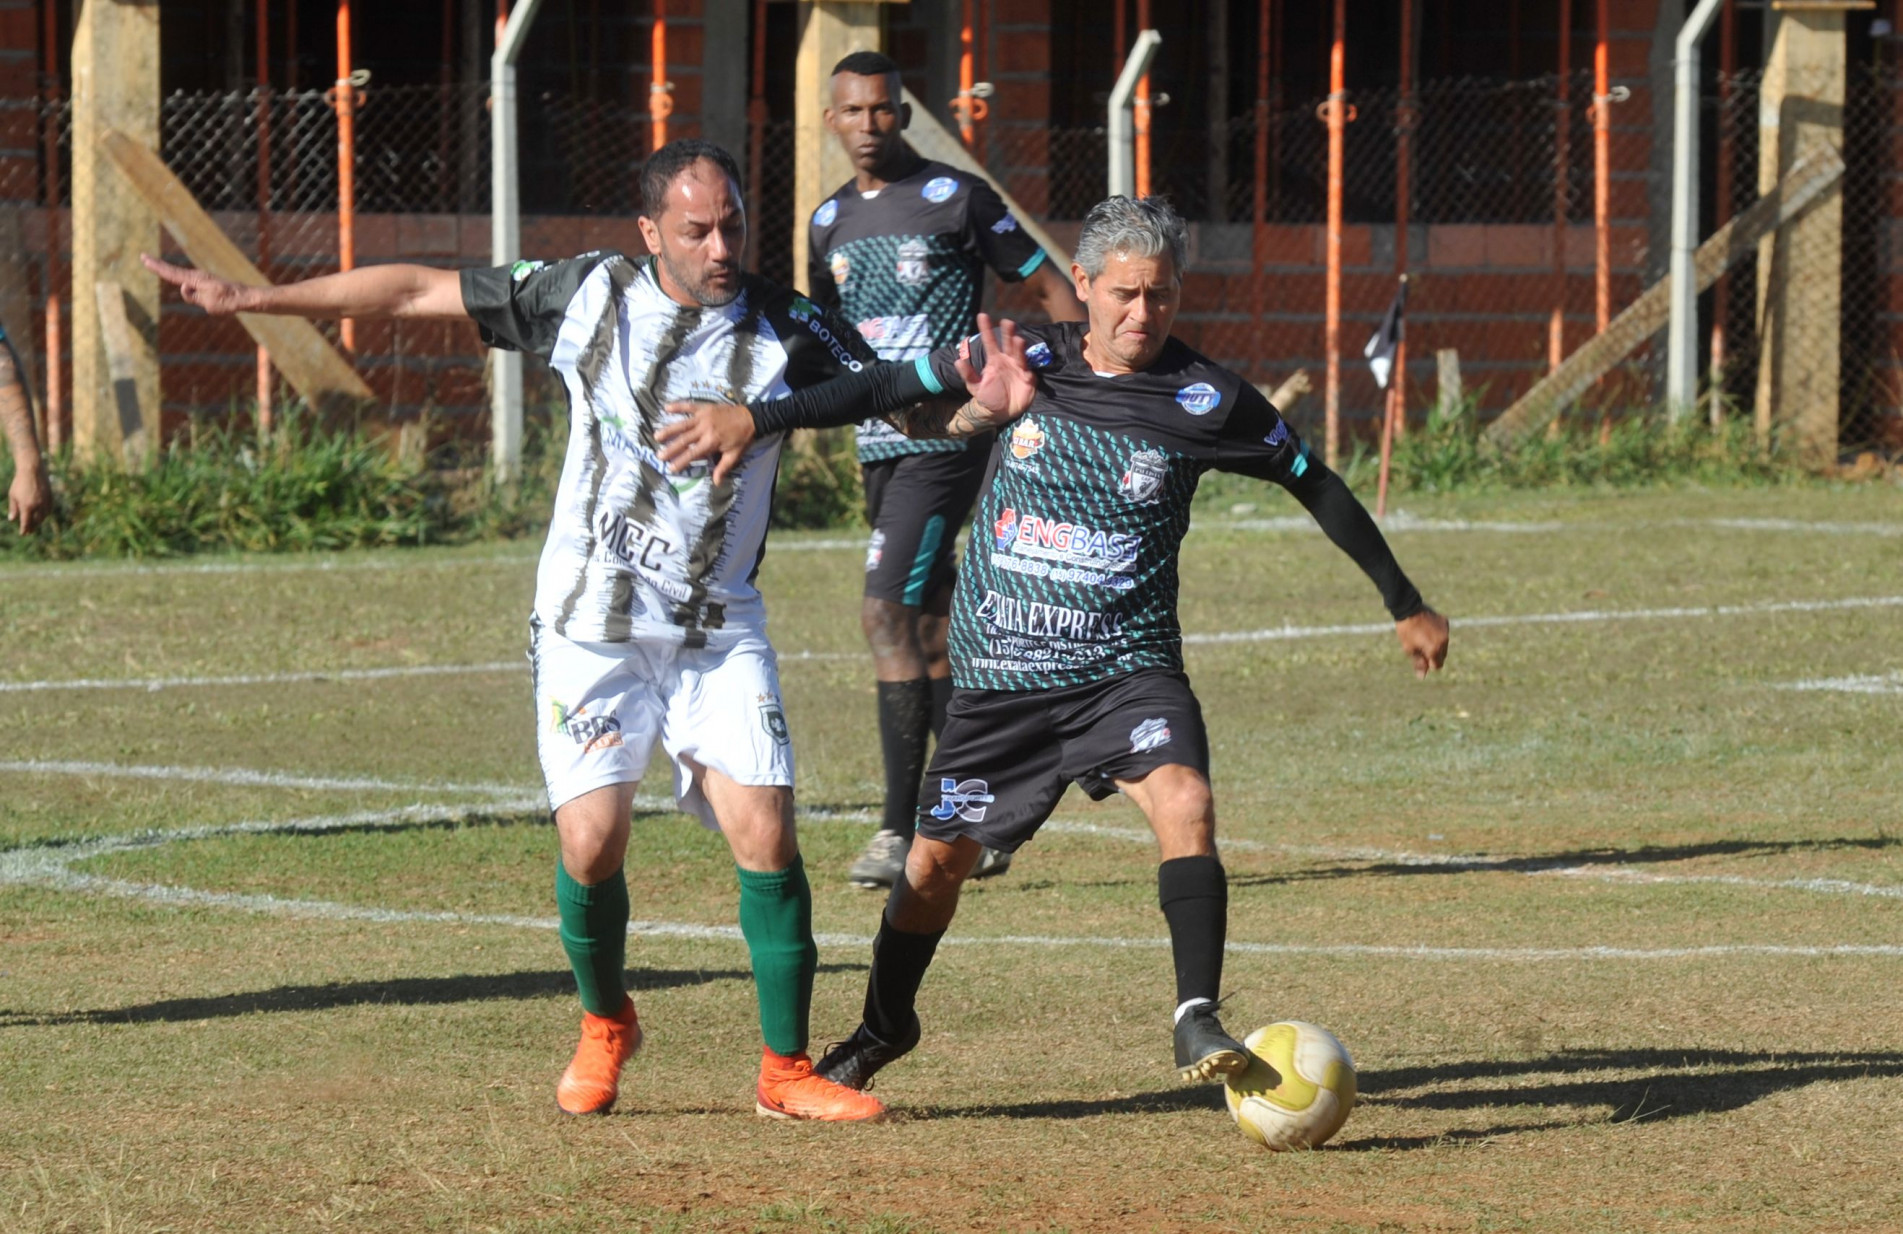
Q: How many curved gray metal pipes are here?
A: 3